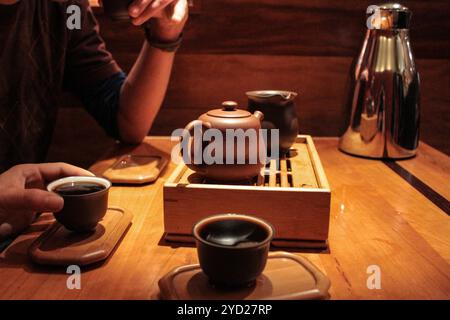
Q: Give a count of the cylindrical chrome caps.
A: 1